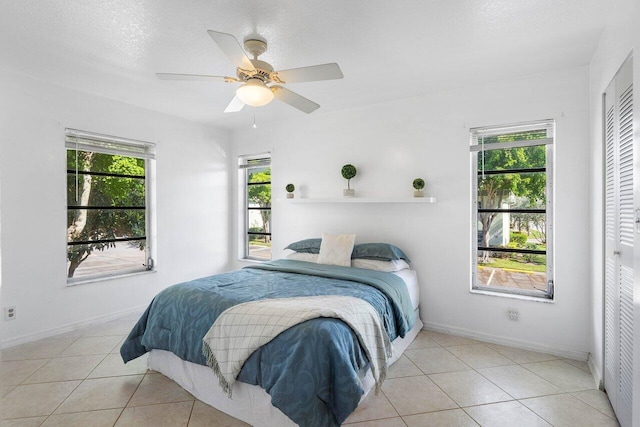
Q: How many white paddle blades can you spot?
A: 5